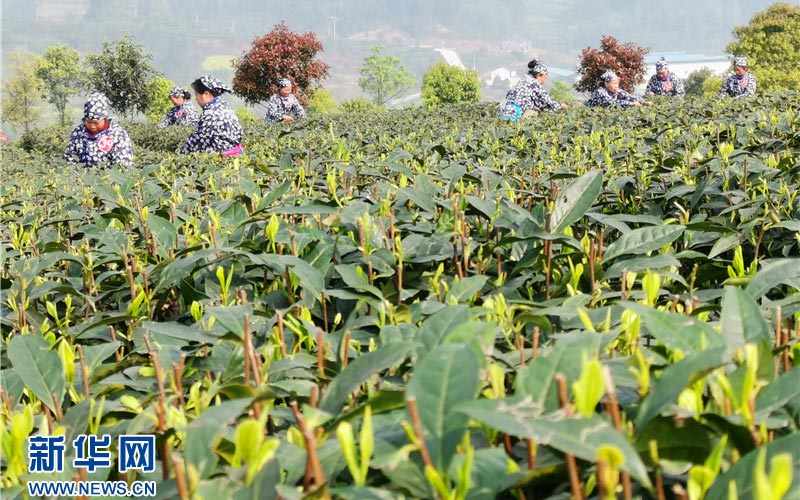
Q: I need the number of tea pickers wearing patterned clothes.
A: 8